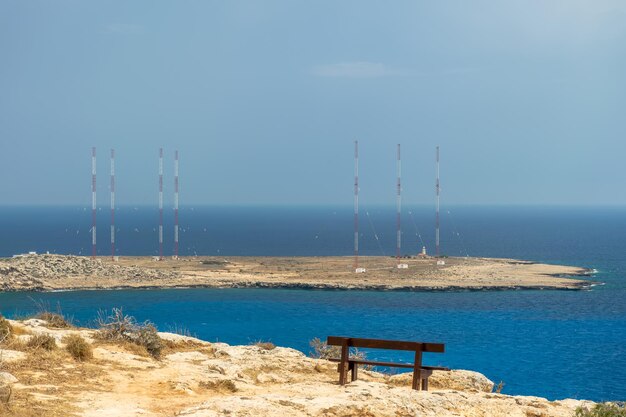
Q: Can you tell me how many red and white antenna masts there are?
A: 7